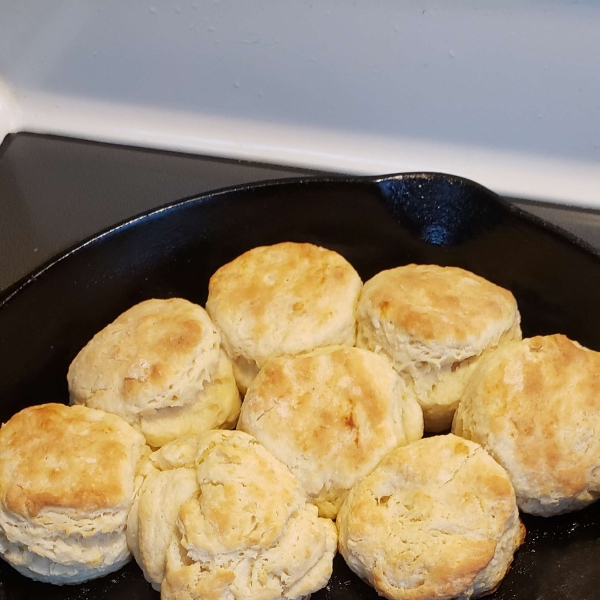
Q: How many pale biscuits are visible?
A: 8